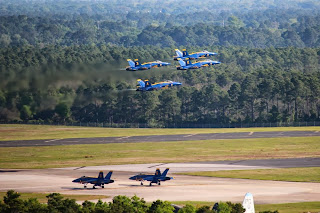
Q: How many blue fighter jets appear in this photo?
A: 6